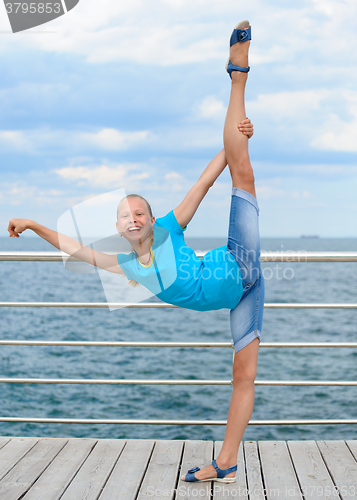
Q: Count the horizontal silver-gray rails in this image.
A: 5